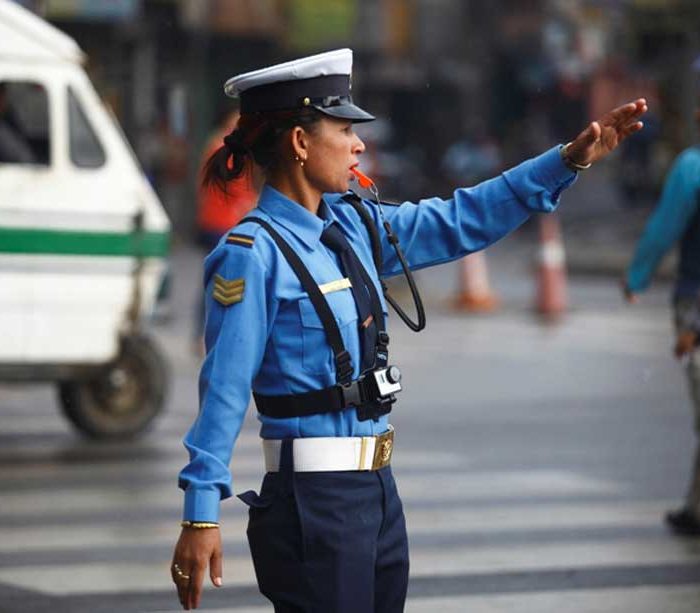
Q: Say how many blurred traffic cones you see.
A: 2